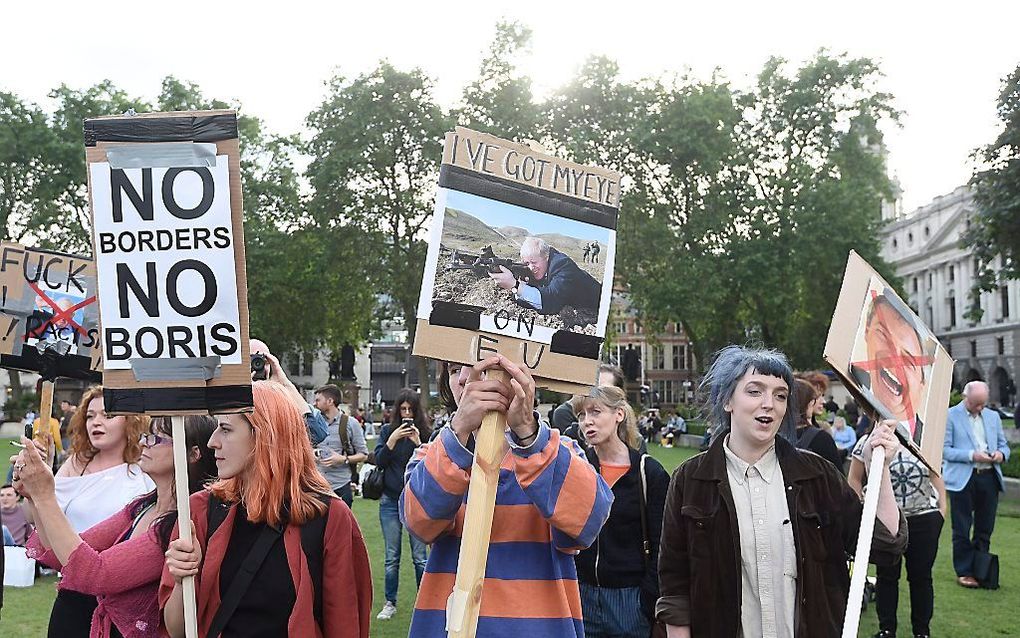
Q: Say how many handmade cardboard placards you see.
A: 4